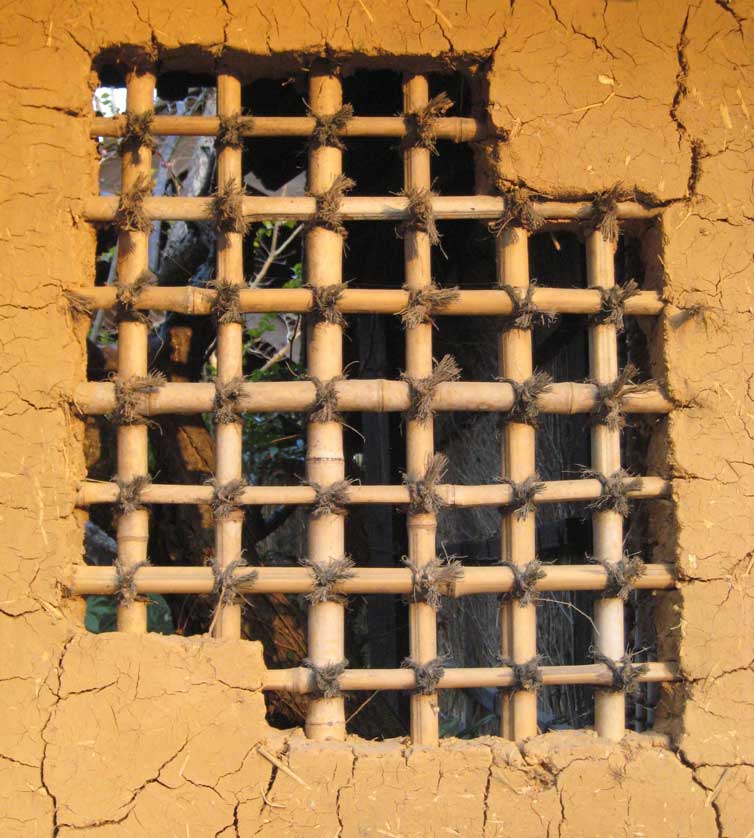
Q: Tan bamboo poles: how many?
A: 13